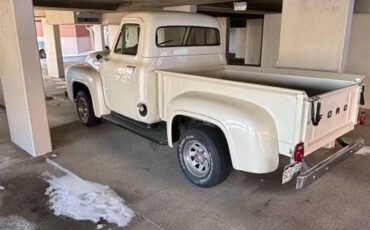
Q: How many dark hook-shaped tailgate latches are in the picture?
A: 2